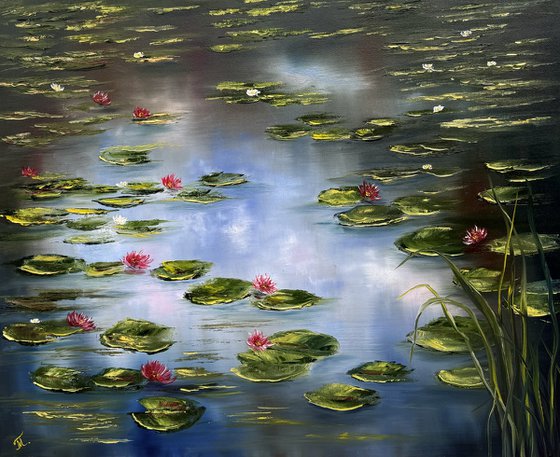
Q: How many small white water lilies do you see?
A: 11